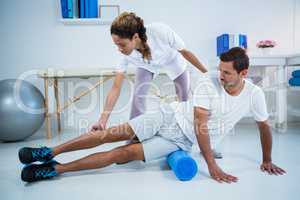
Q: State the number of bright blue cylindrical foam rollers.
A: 1